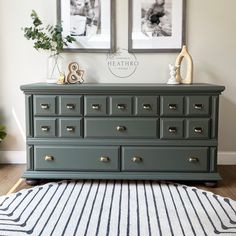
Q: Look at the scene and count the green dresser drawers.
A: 14